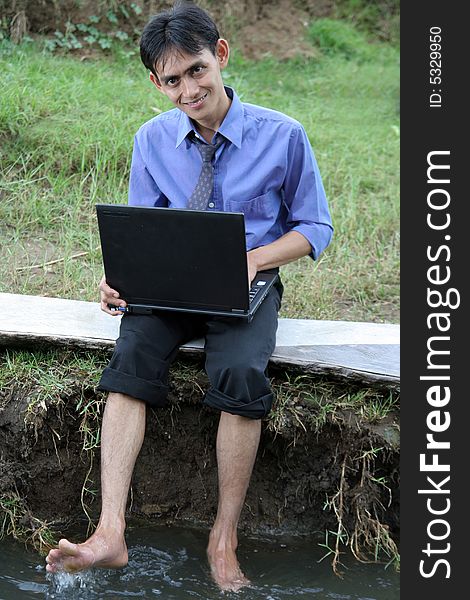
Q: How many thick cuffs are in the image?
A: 2